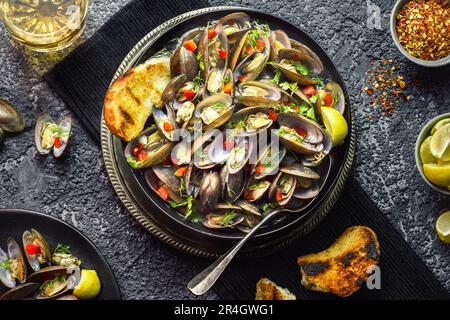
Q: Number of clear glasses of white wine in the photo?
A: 1